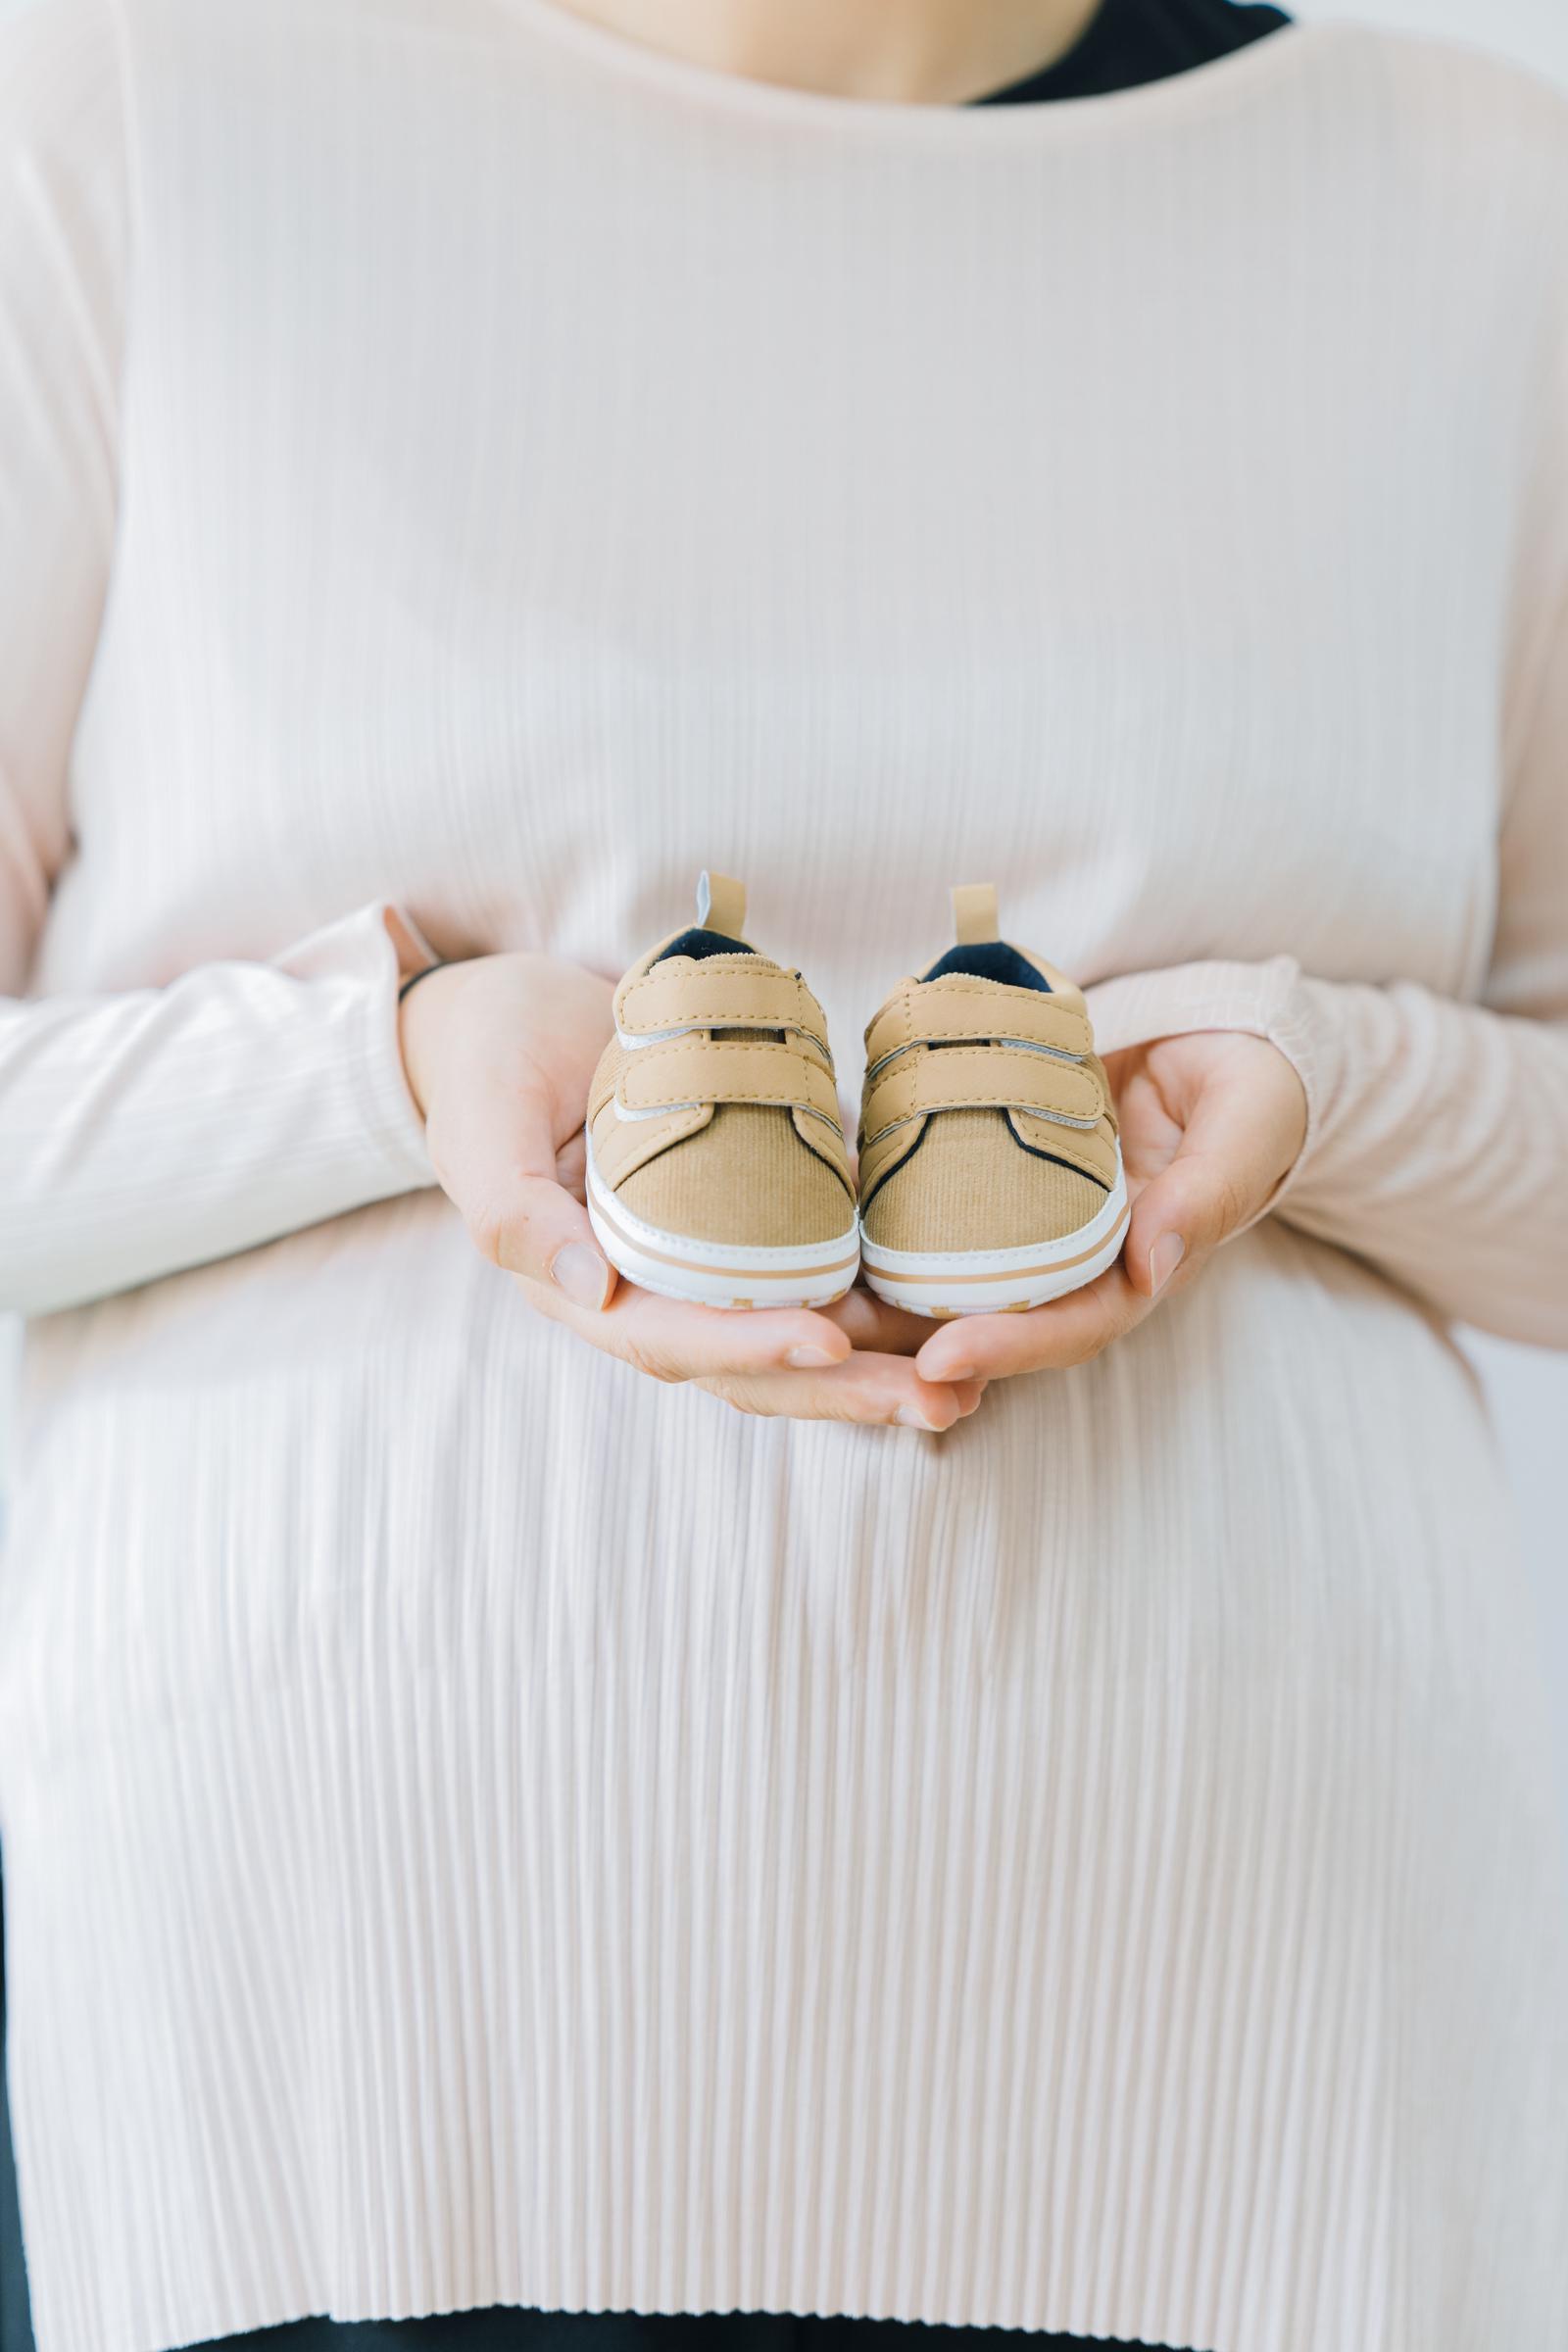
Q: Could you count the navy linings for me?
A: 2